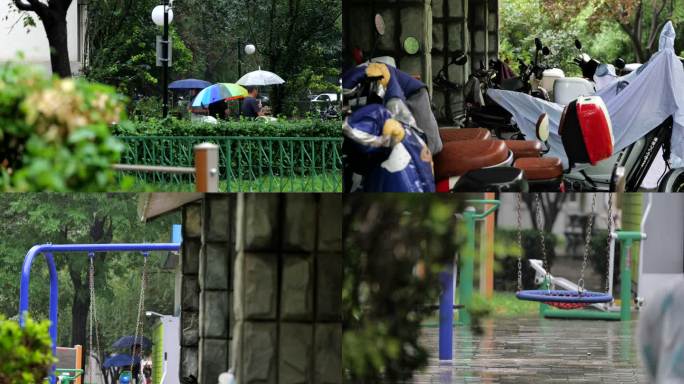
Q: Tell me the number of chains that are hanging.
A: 8